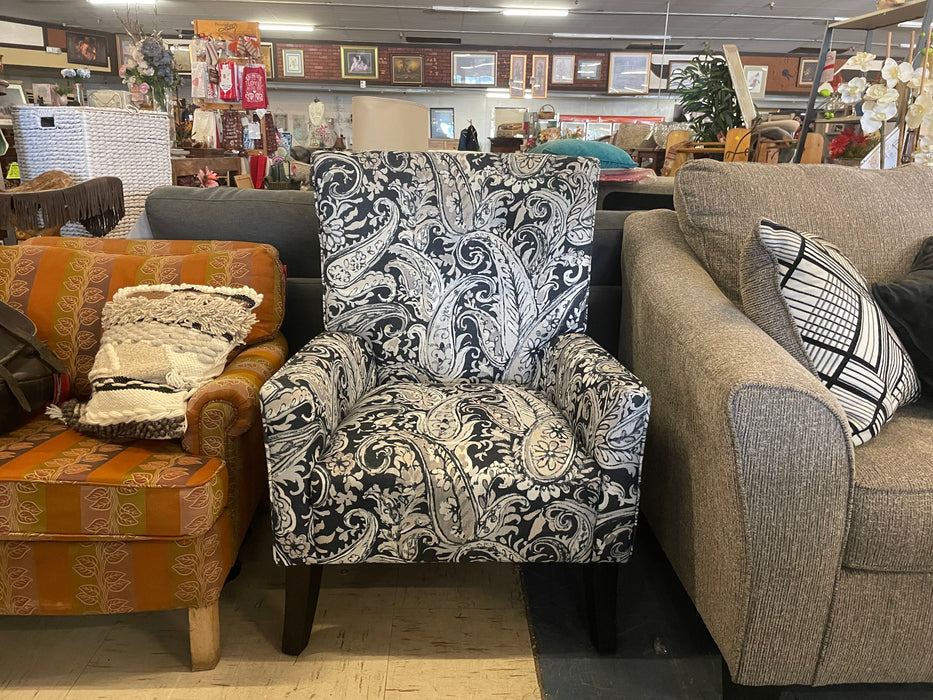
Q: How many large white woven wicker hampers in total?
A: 1